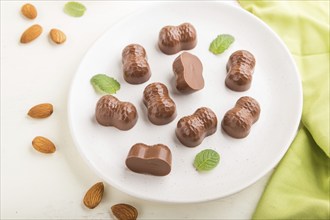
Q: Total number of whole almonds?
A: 7